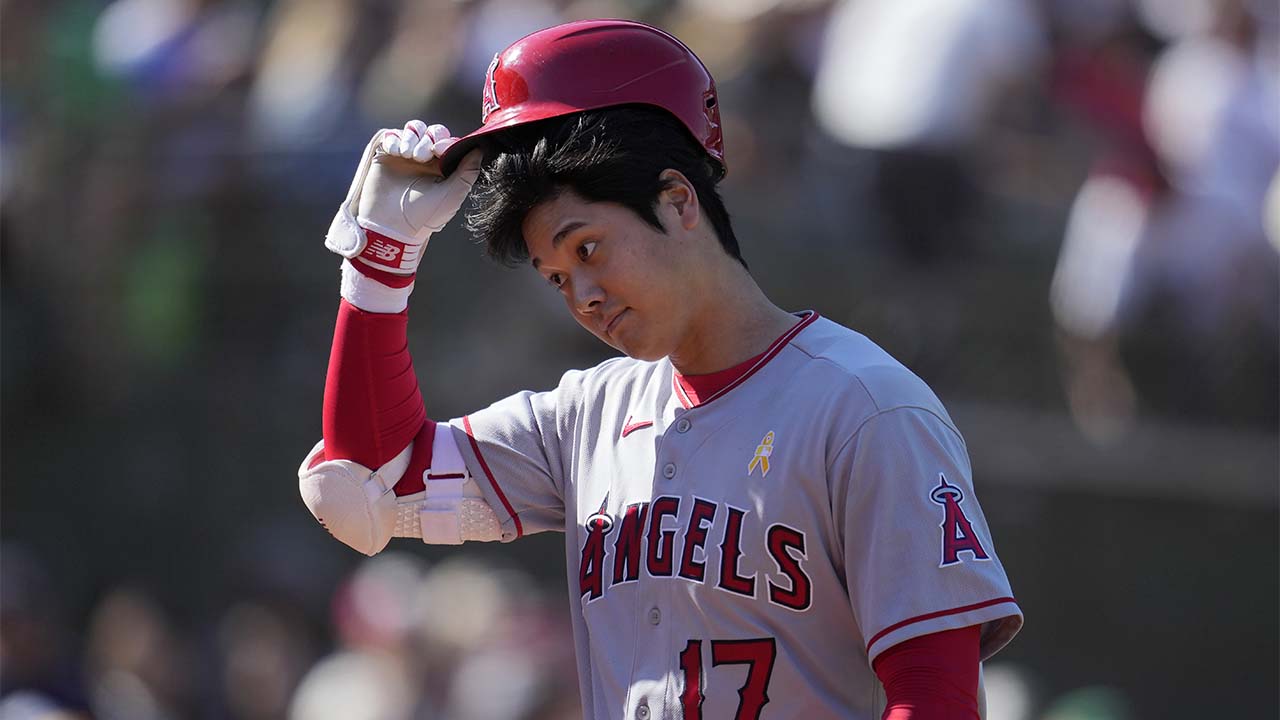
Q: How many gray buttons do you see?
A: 4